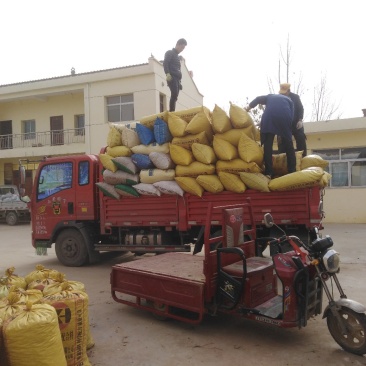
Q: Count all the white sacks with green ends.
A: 4